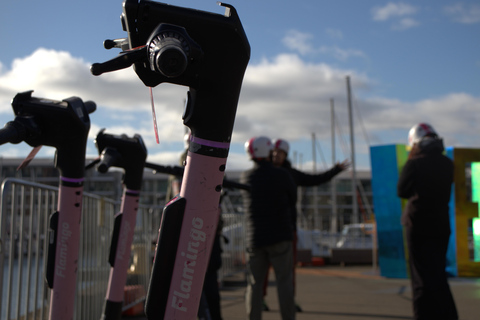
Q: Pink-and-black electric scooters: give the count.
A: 3